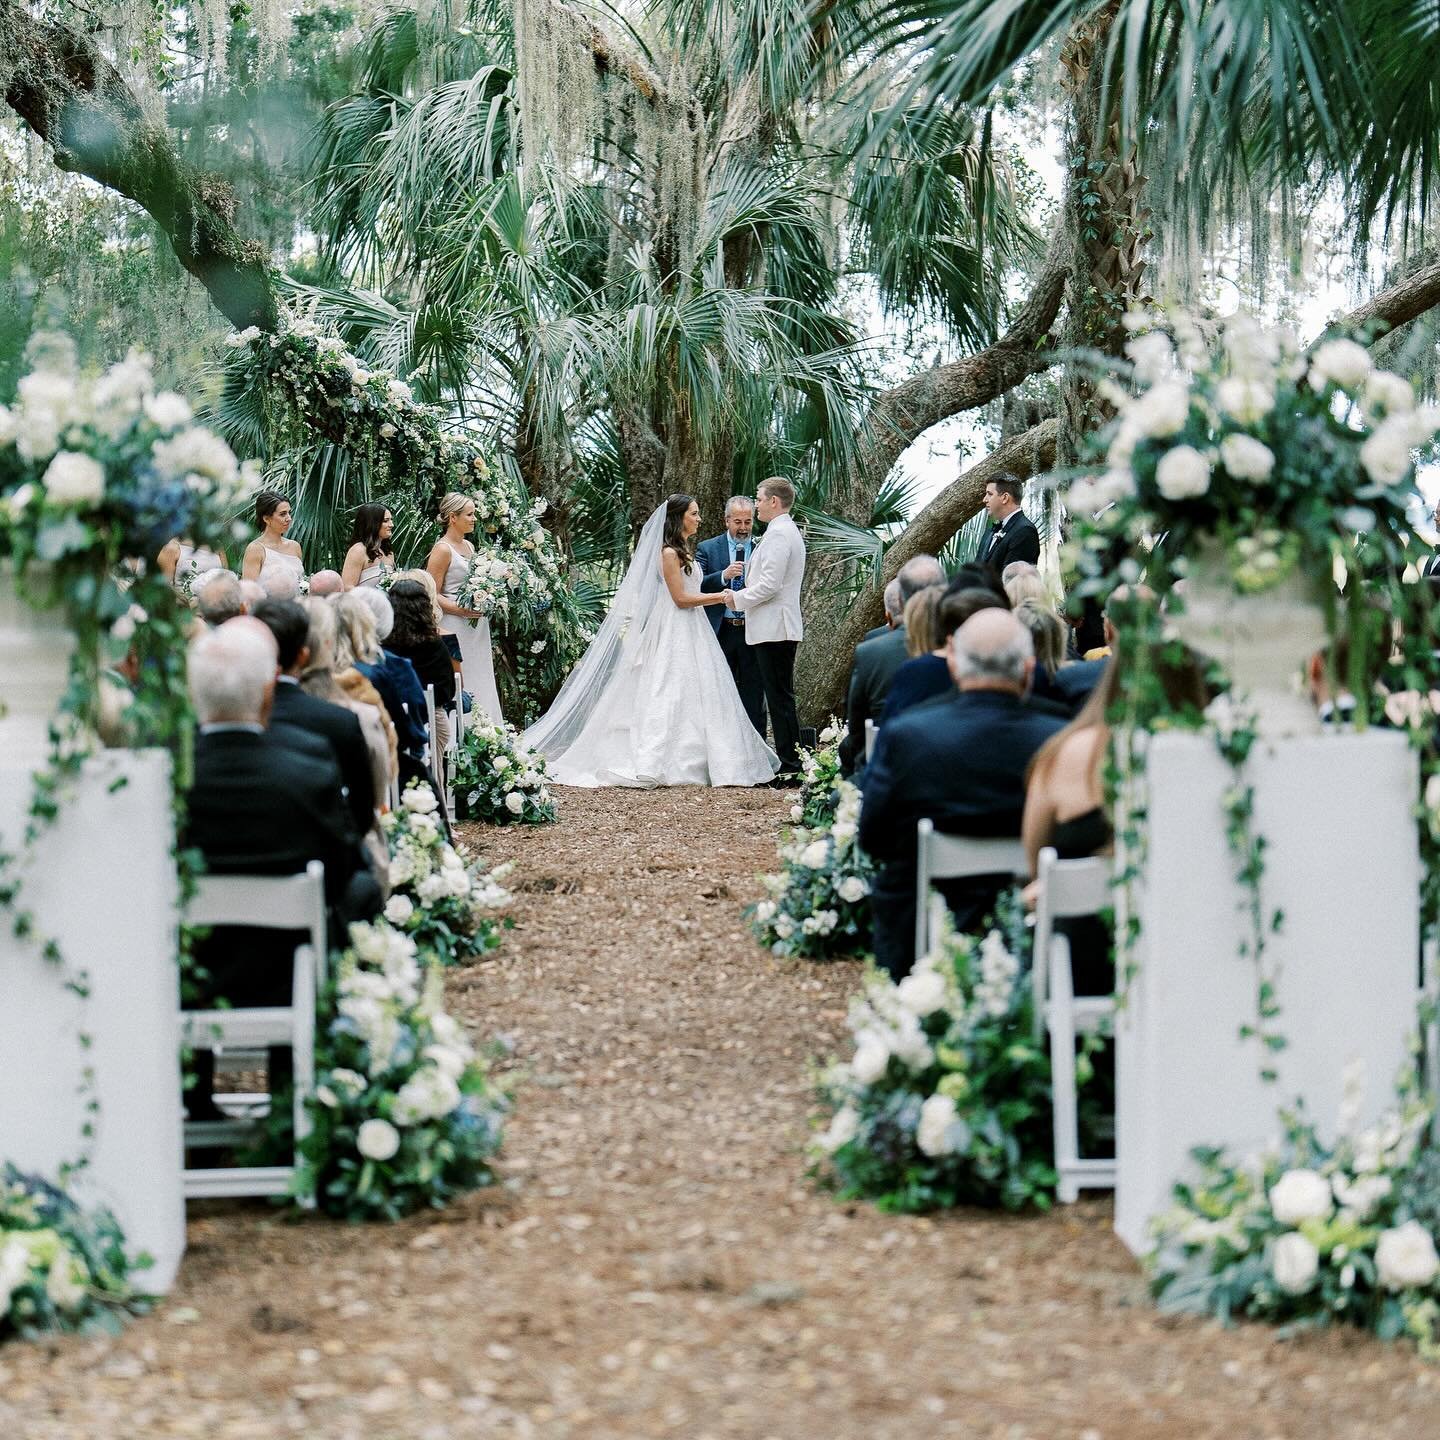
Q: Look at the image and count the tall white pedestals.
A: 2